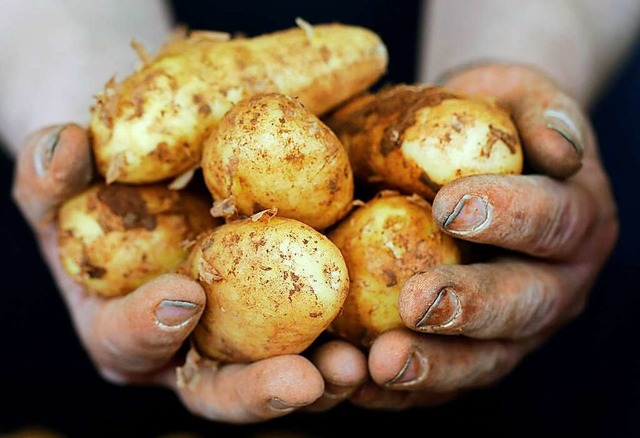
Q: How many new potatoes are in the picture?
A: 6